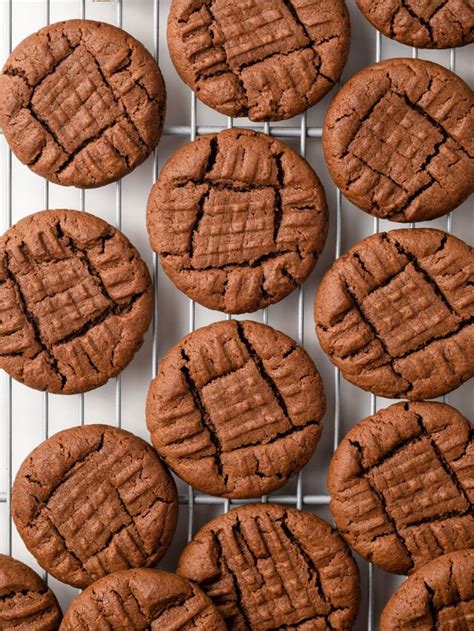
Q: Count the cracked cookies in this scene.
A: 14